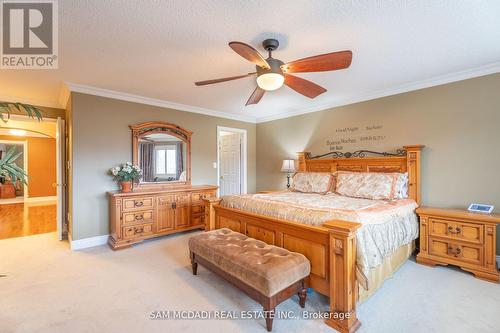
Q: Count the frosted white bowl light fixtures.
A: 1